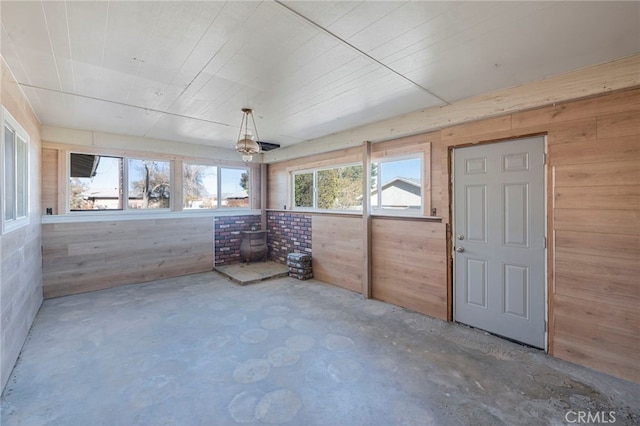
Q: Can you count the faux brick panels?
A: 2